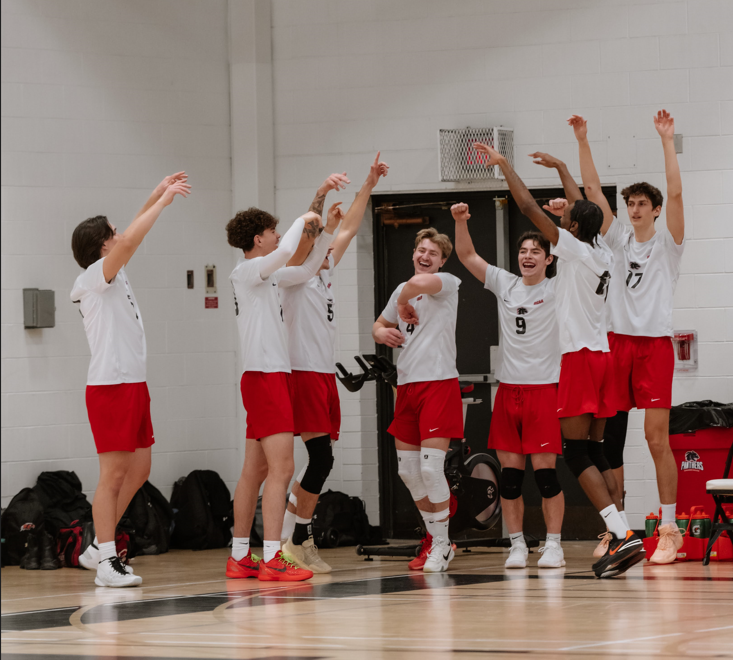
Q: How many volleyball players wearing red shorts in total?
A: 7